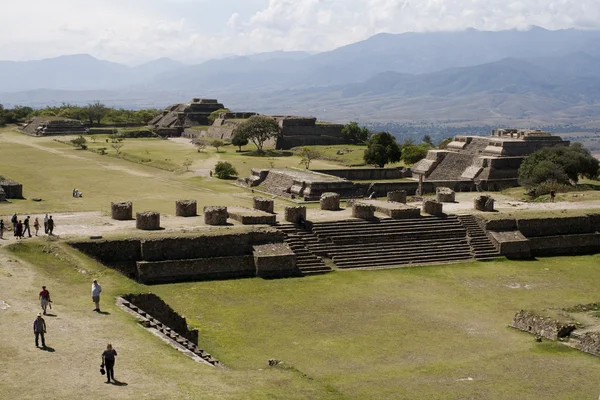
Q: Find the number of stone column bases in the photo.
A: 12